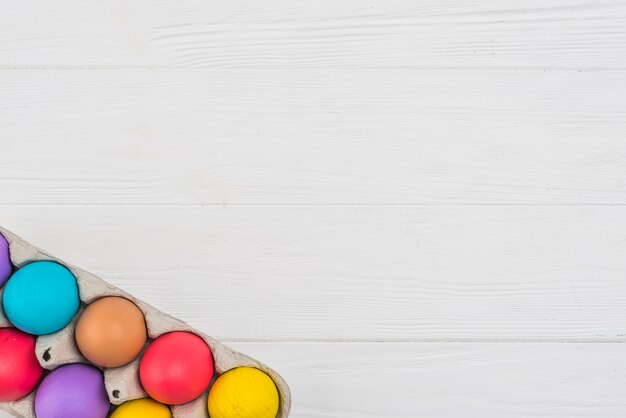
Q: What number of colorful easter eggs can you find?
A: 8